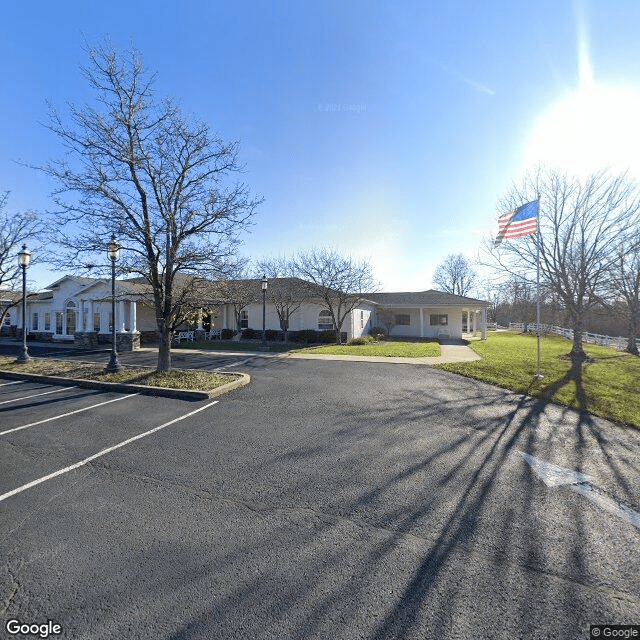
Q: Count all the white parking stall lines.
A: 4